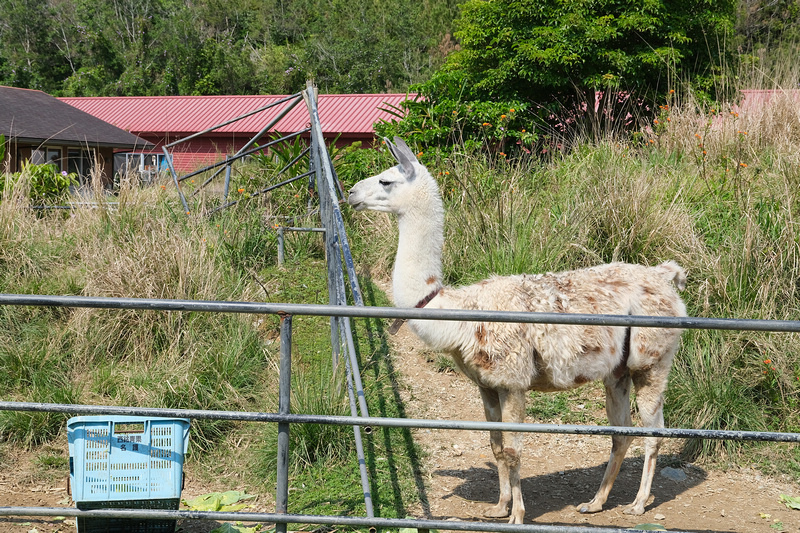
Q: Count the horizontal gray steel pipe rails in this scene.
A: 3